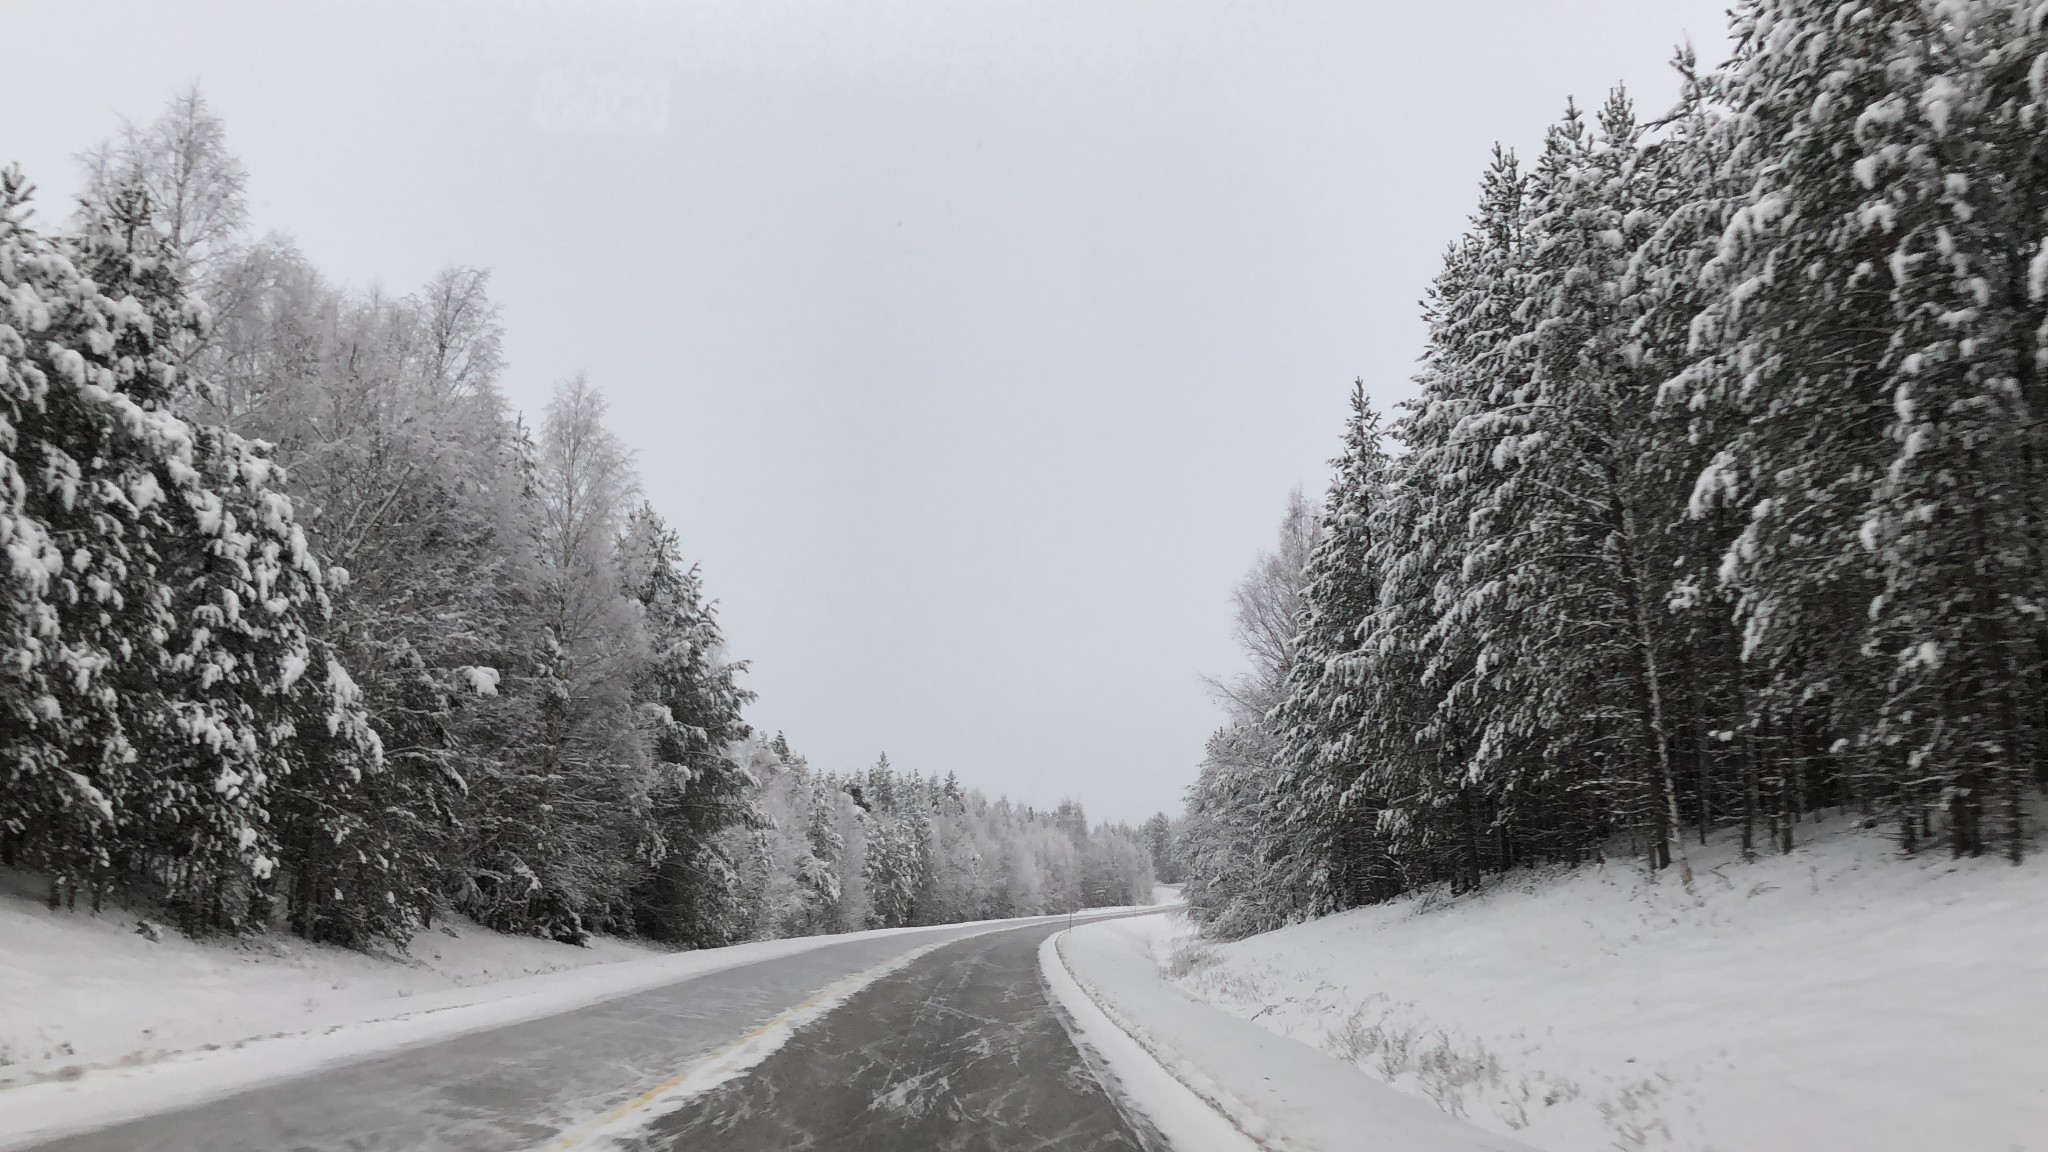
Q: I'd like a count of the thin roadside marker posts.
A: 2